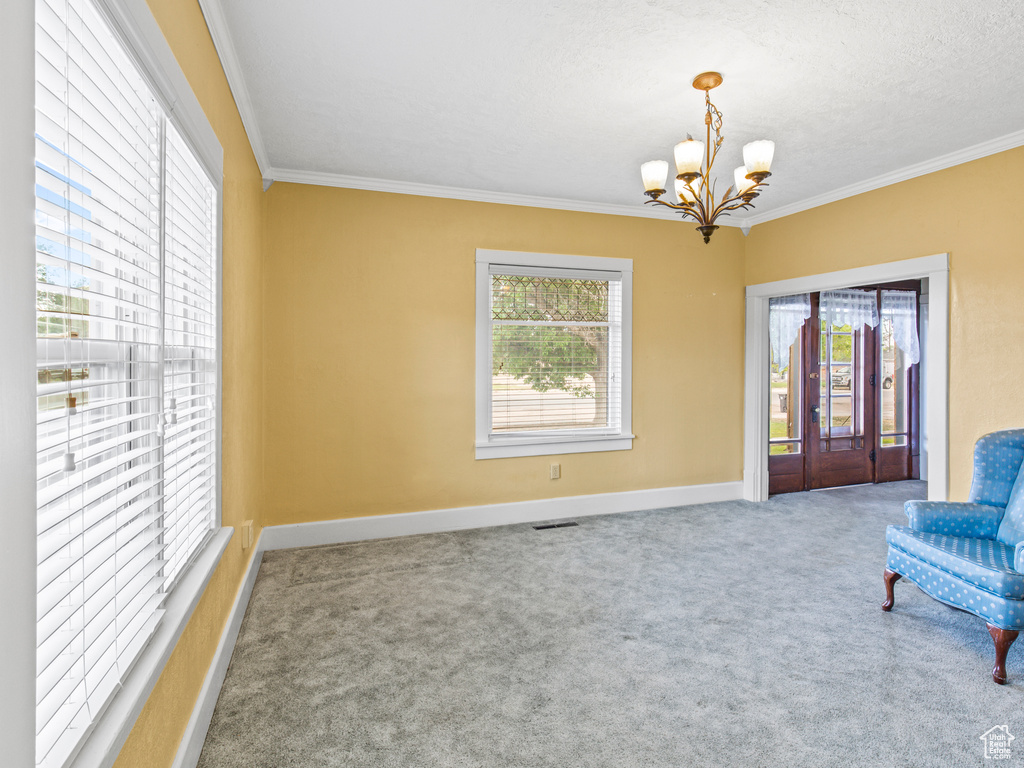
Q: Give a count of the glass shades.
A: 5